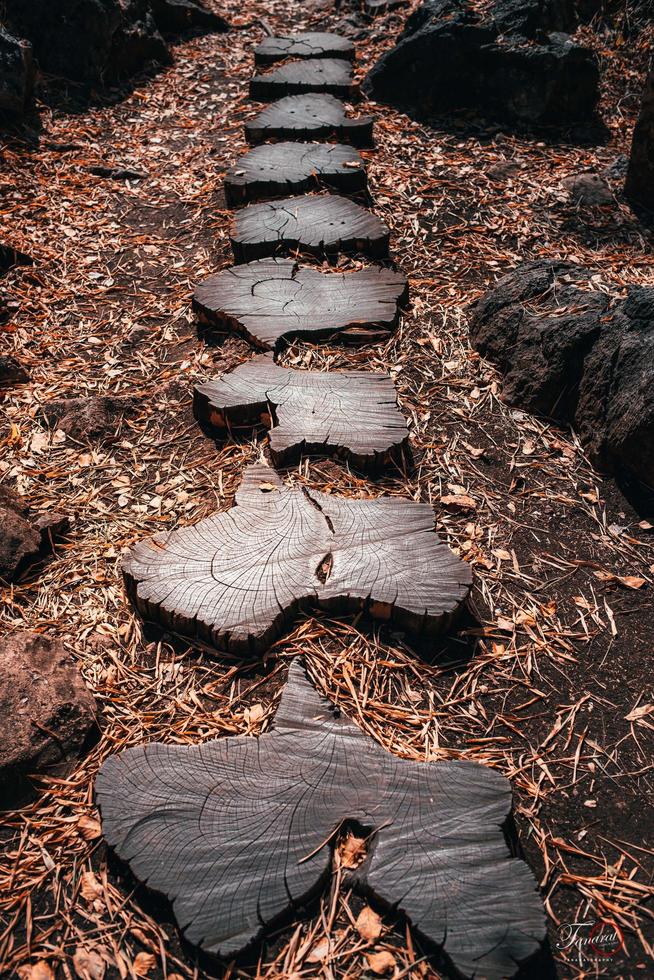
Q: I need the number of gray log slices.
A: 9